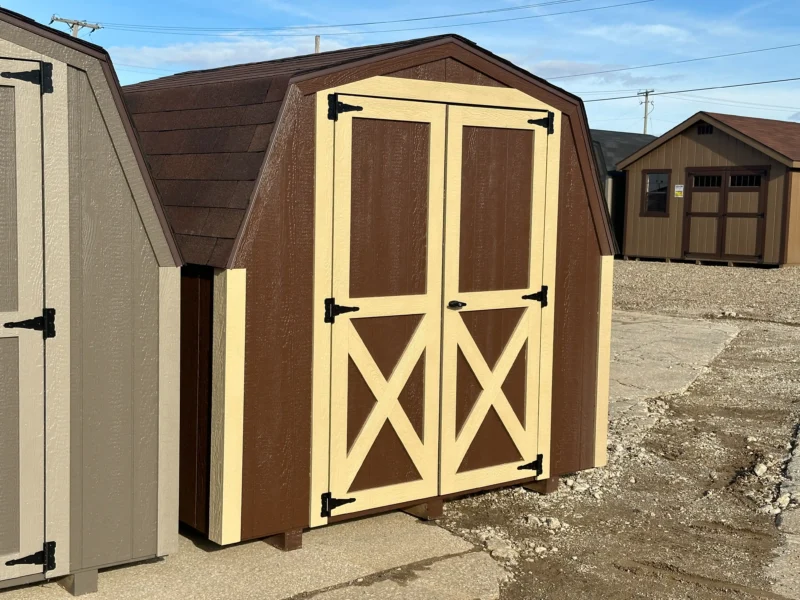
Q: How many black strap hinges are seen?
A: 9